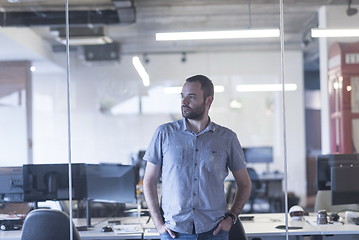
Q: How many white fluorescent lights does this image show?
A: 5